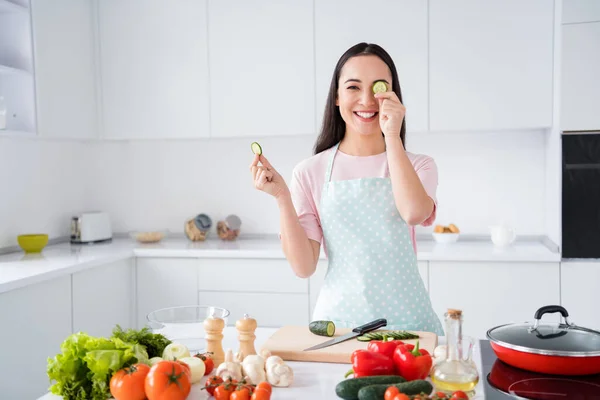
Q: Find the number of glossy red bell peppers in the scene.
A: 3